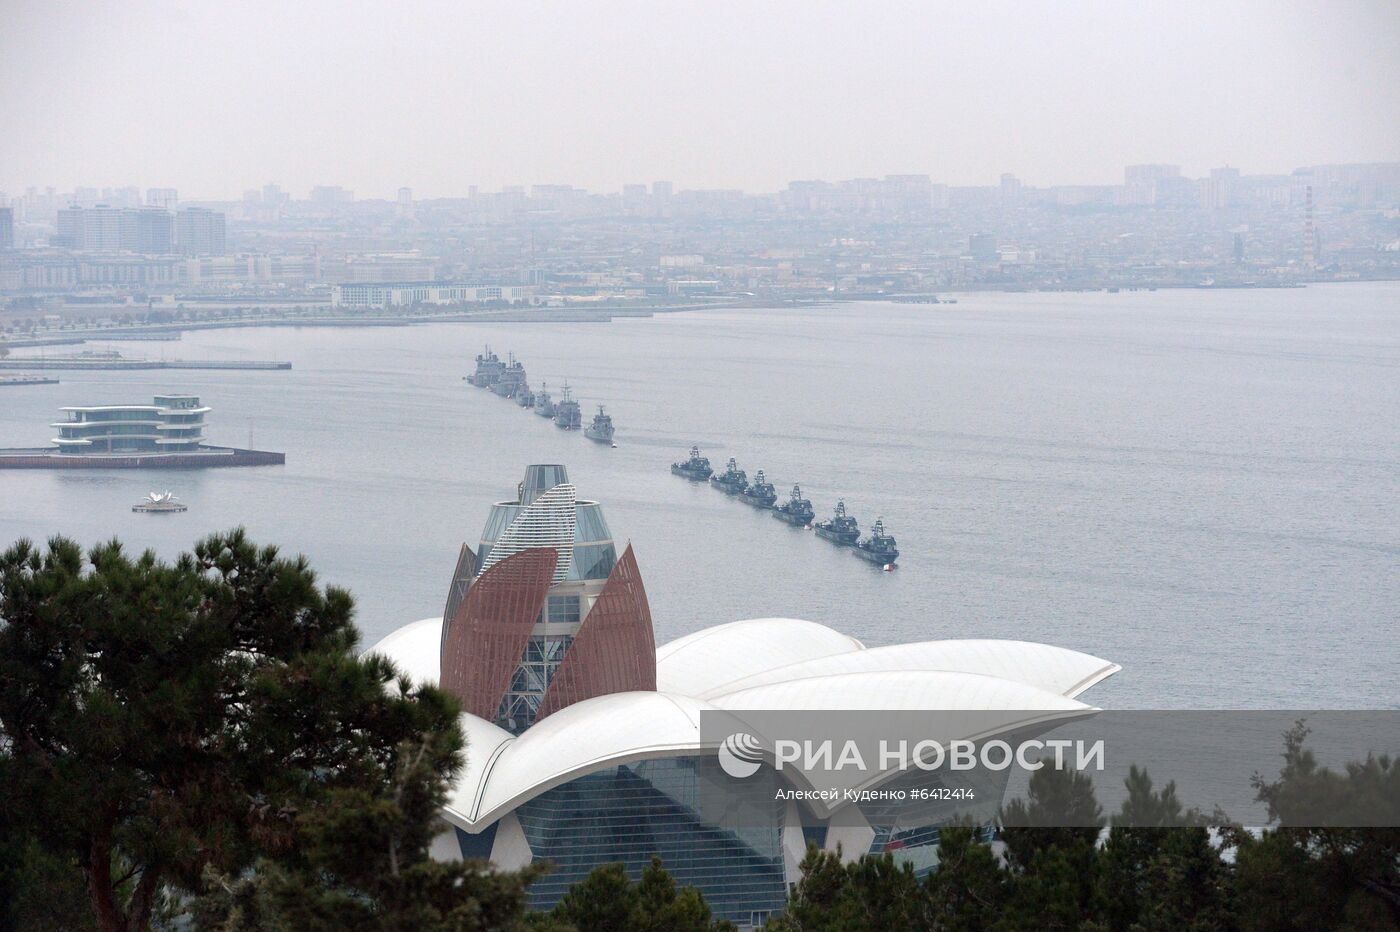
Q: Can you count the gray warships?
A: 12